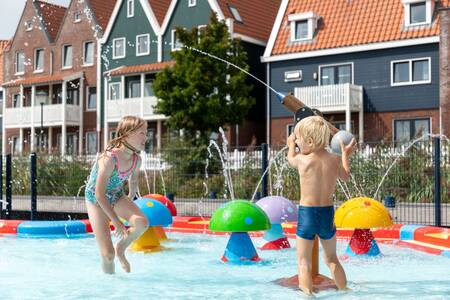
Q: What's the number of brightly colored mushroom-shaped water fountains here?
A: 5